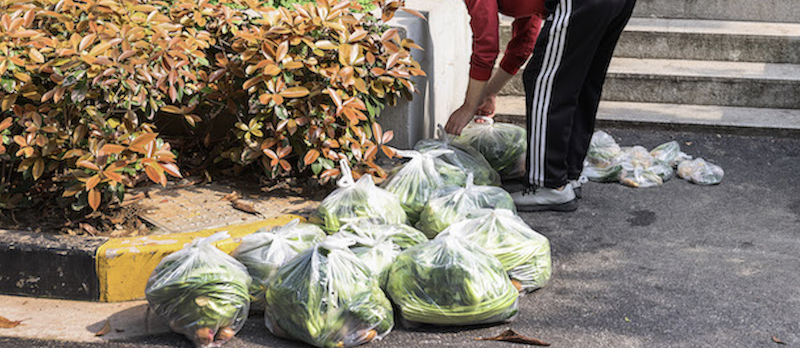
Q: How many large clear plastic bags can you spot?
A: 11